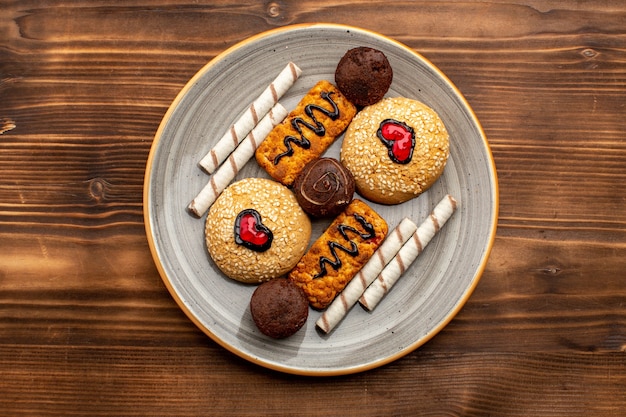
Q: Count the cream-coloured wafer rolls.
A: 4